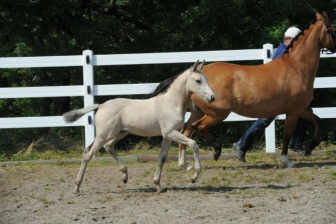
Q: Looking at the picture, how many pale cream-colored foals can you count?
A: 1